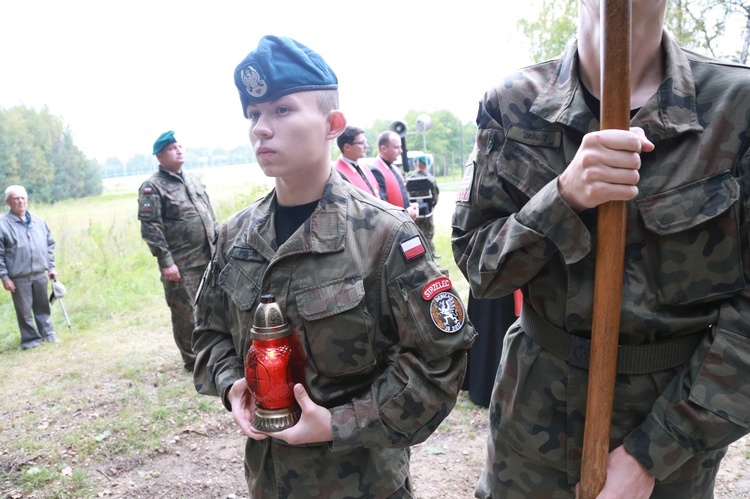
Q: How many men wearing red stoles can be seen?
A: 2